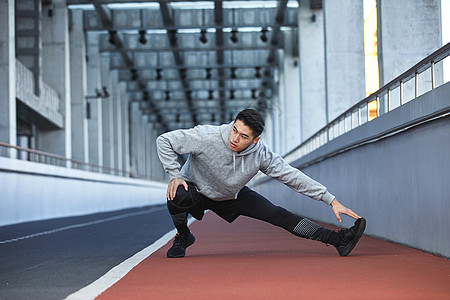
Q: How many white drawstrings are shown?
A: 2